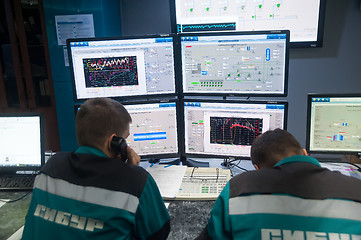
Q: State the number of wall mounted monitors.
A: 1